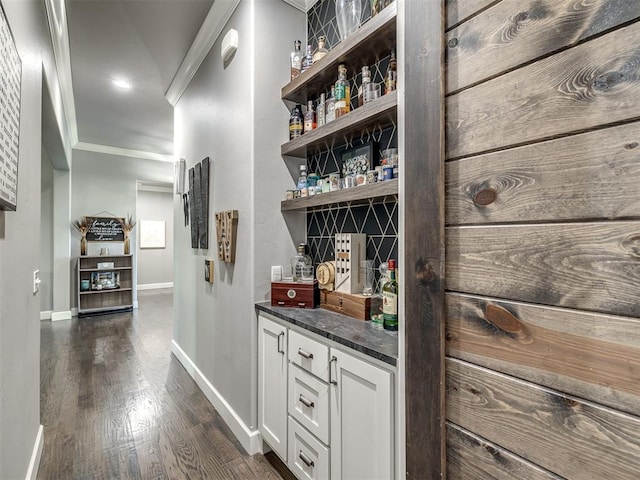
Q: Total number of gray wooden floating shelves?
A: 3